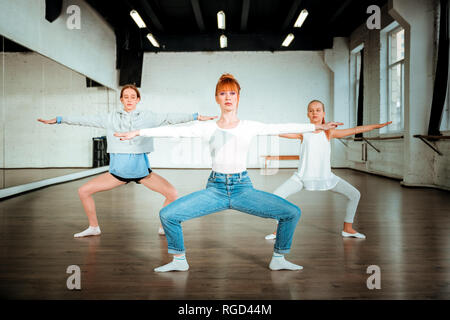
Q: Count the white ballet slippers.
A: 2